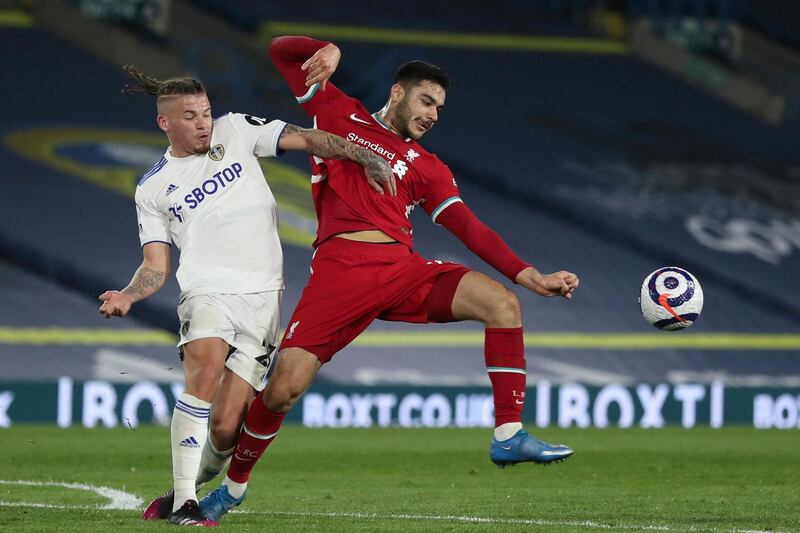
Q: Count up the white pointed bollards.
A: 0